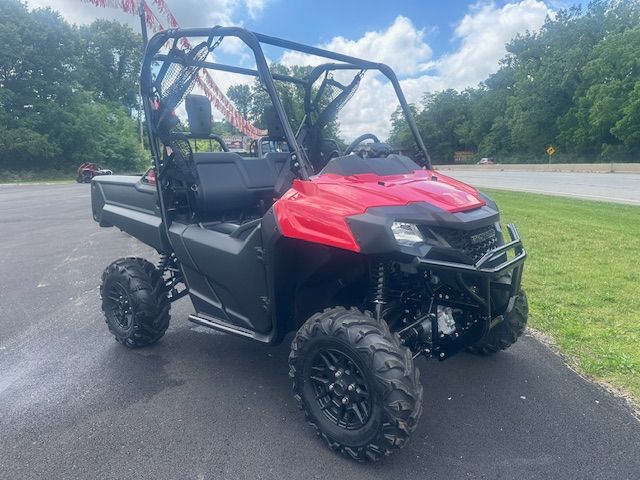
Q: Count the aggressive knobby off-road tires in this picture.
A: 3